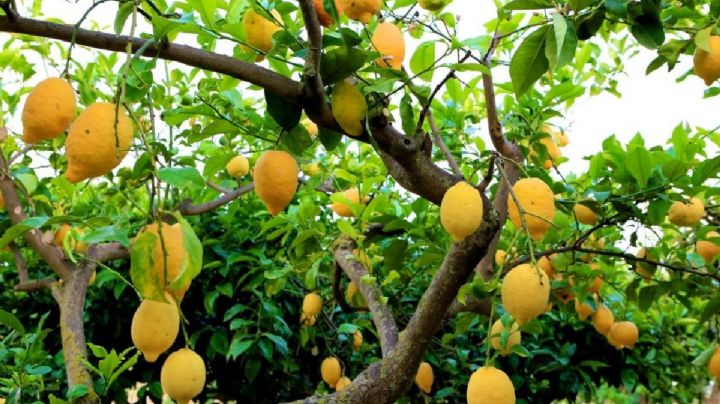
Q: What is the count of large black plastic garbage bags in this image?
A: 0